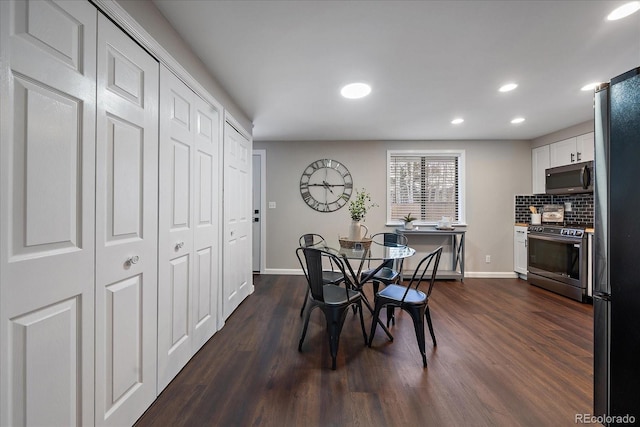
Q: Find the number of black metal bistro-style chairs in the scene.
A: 4